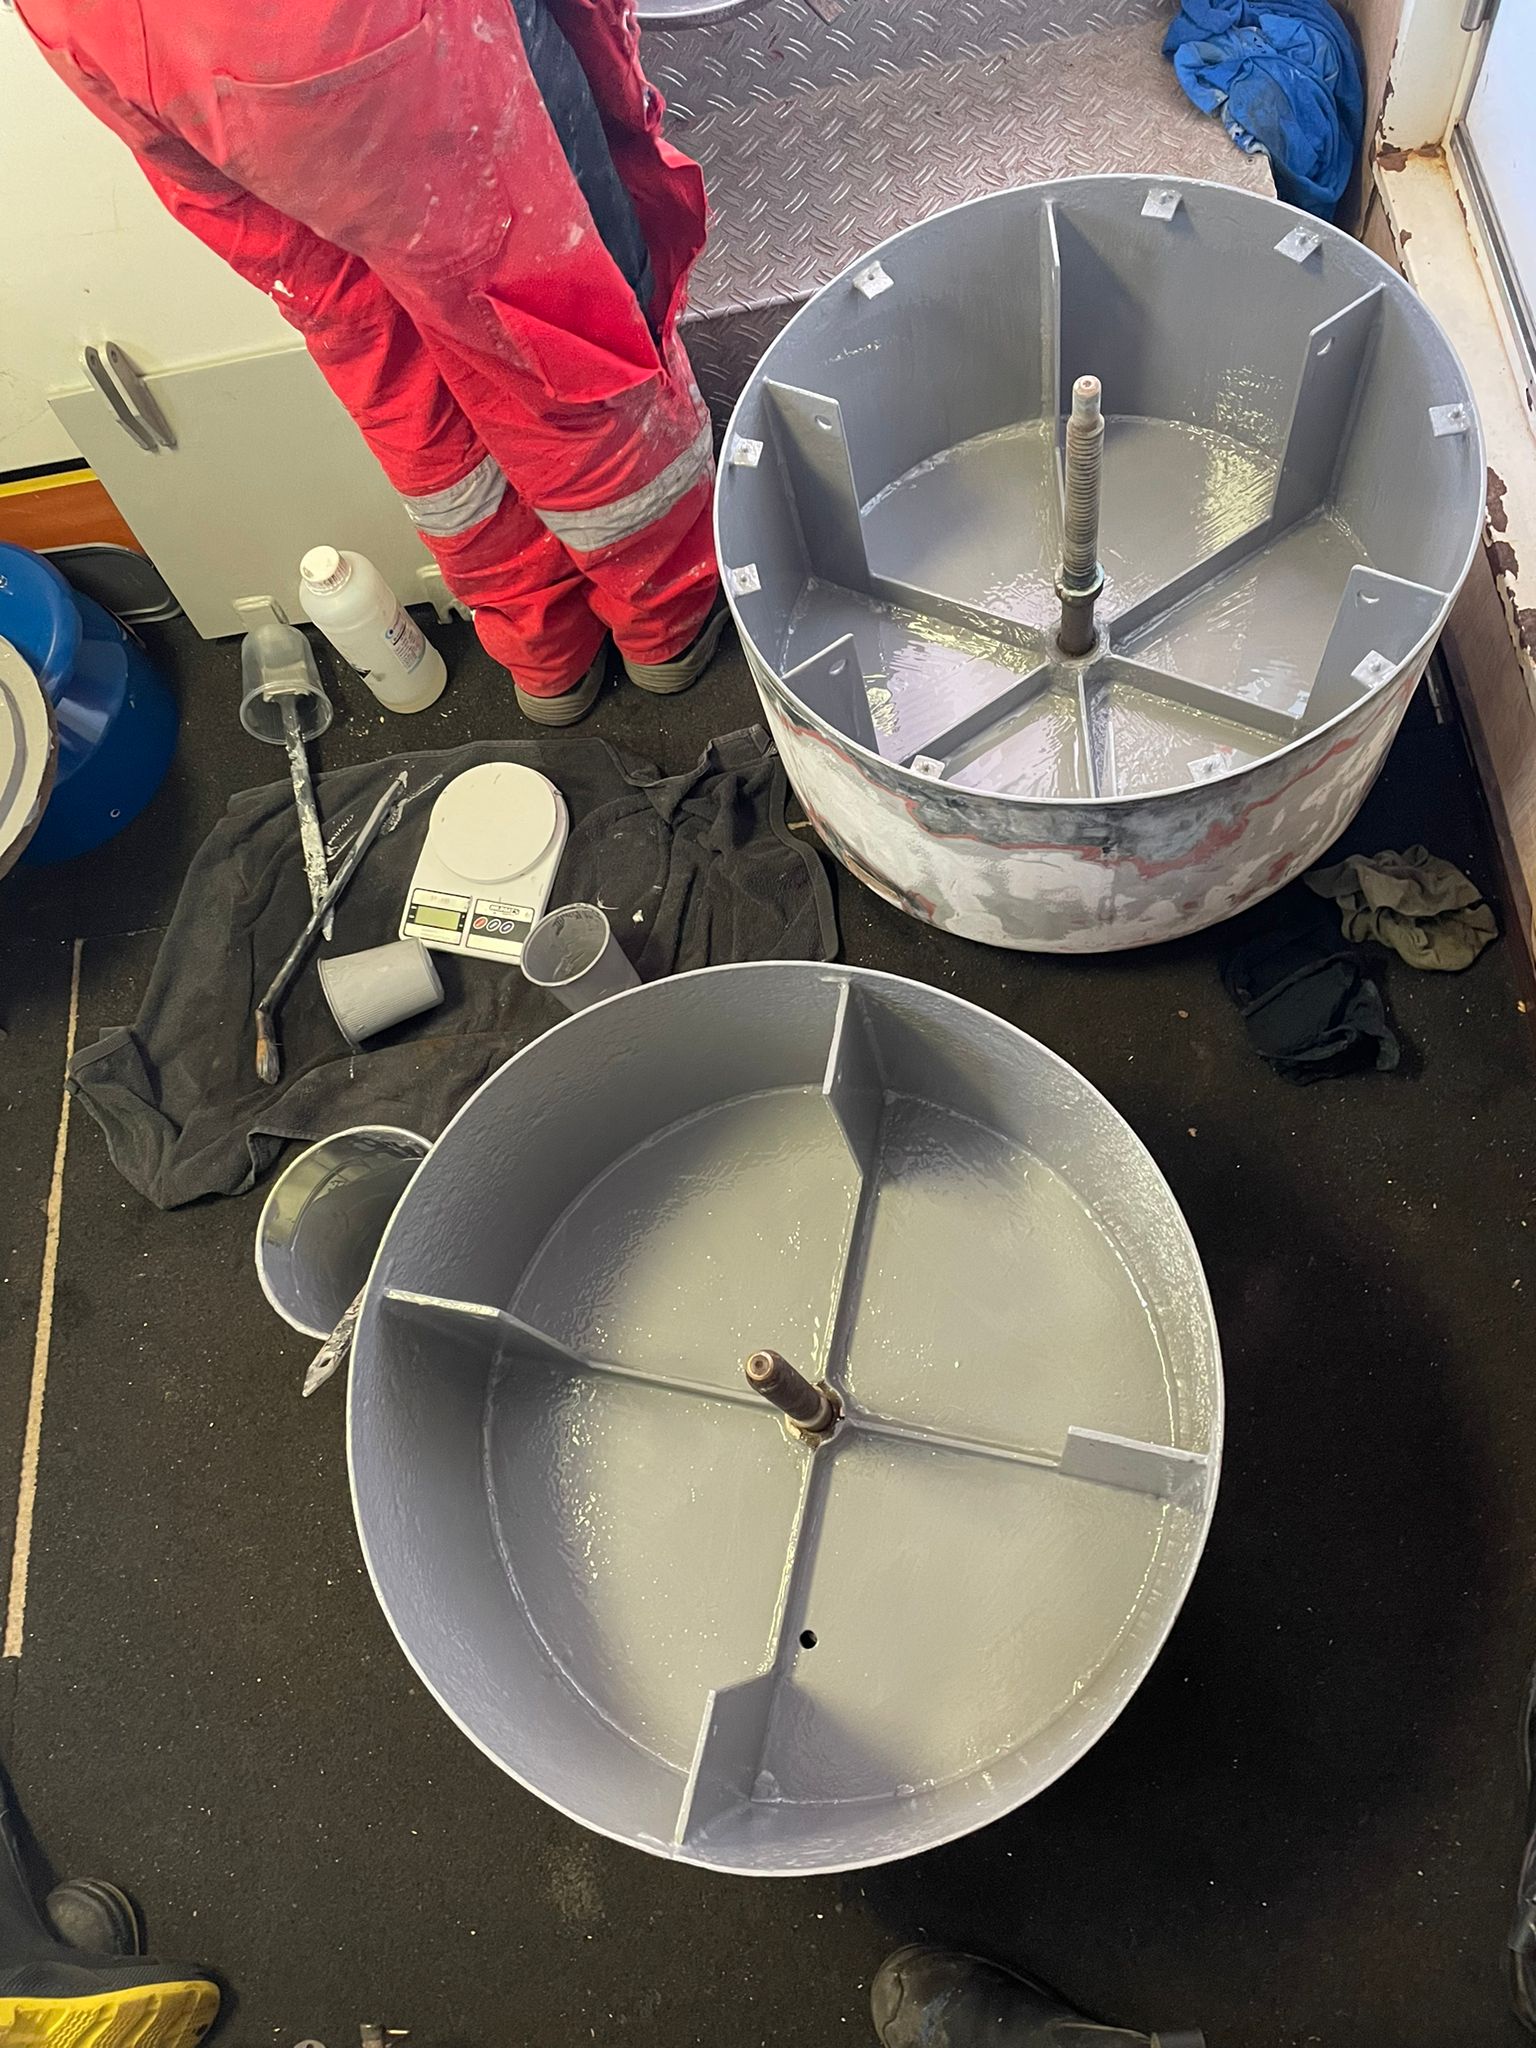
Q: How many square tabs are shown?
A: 9